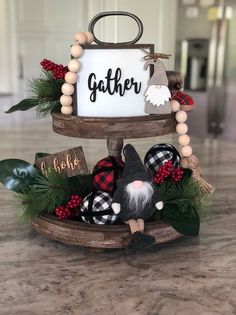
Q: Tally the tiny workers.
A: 2